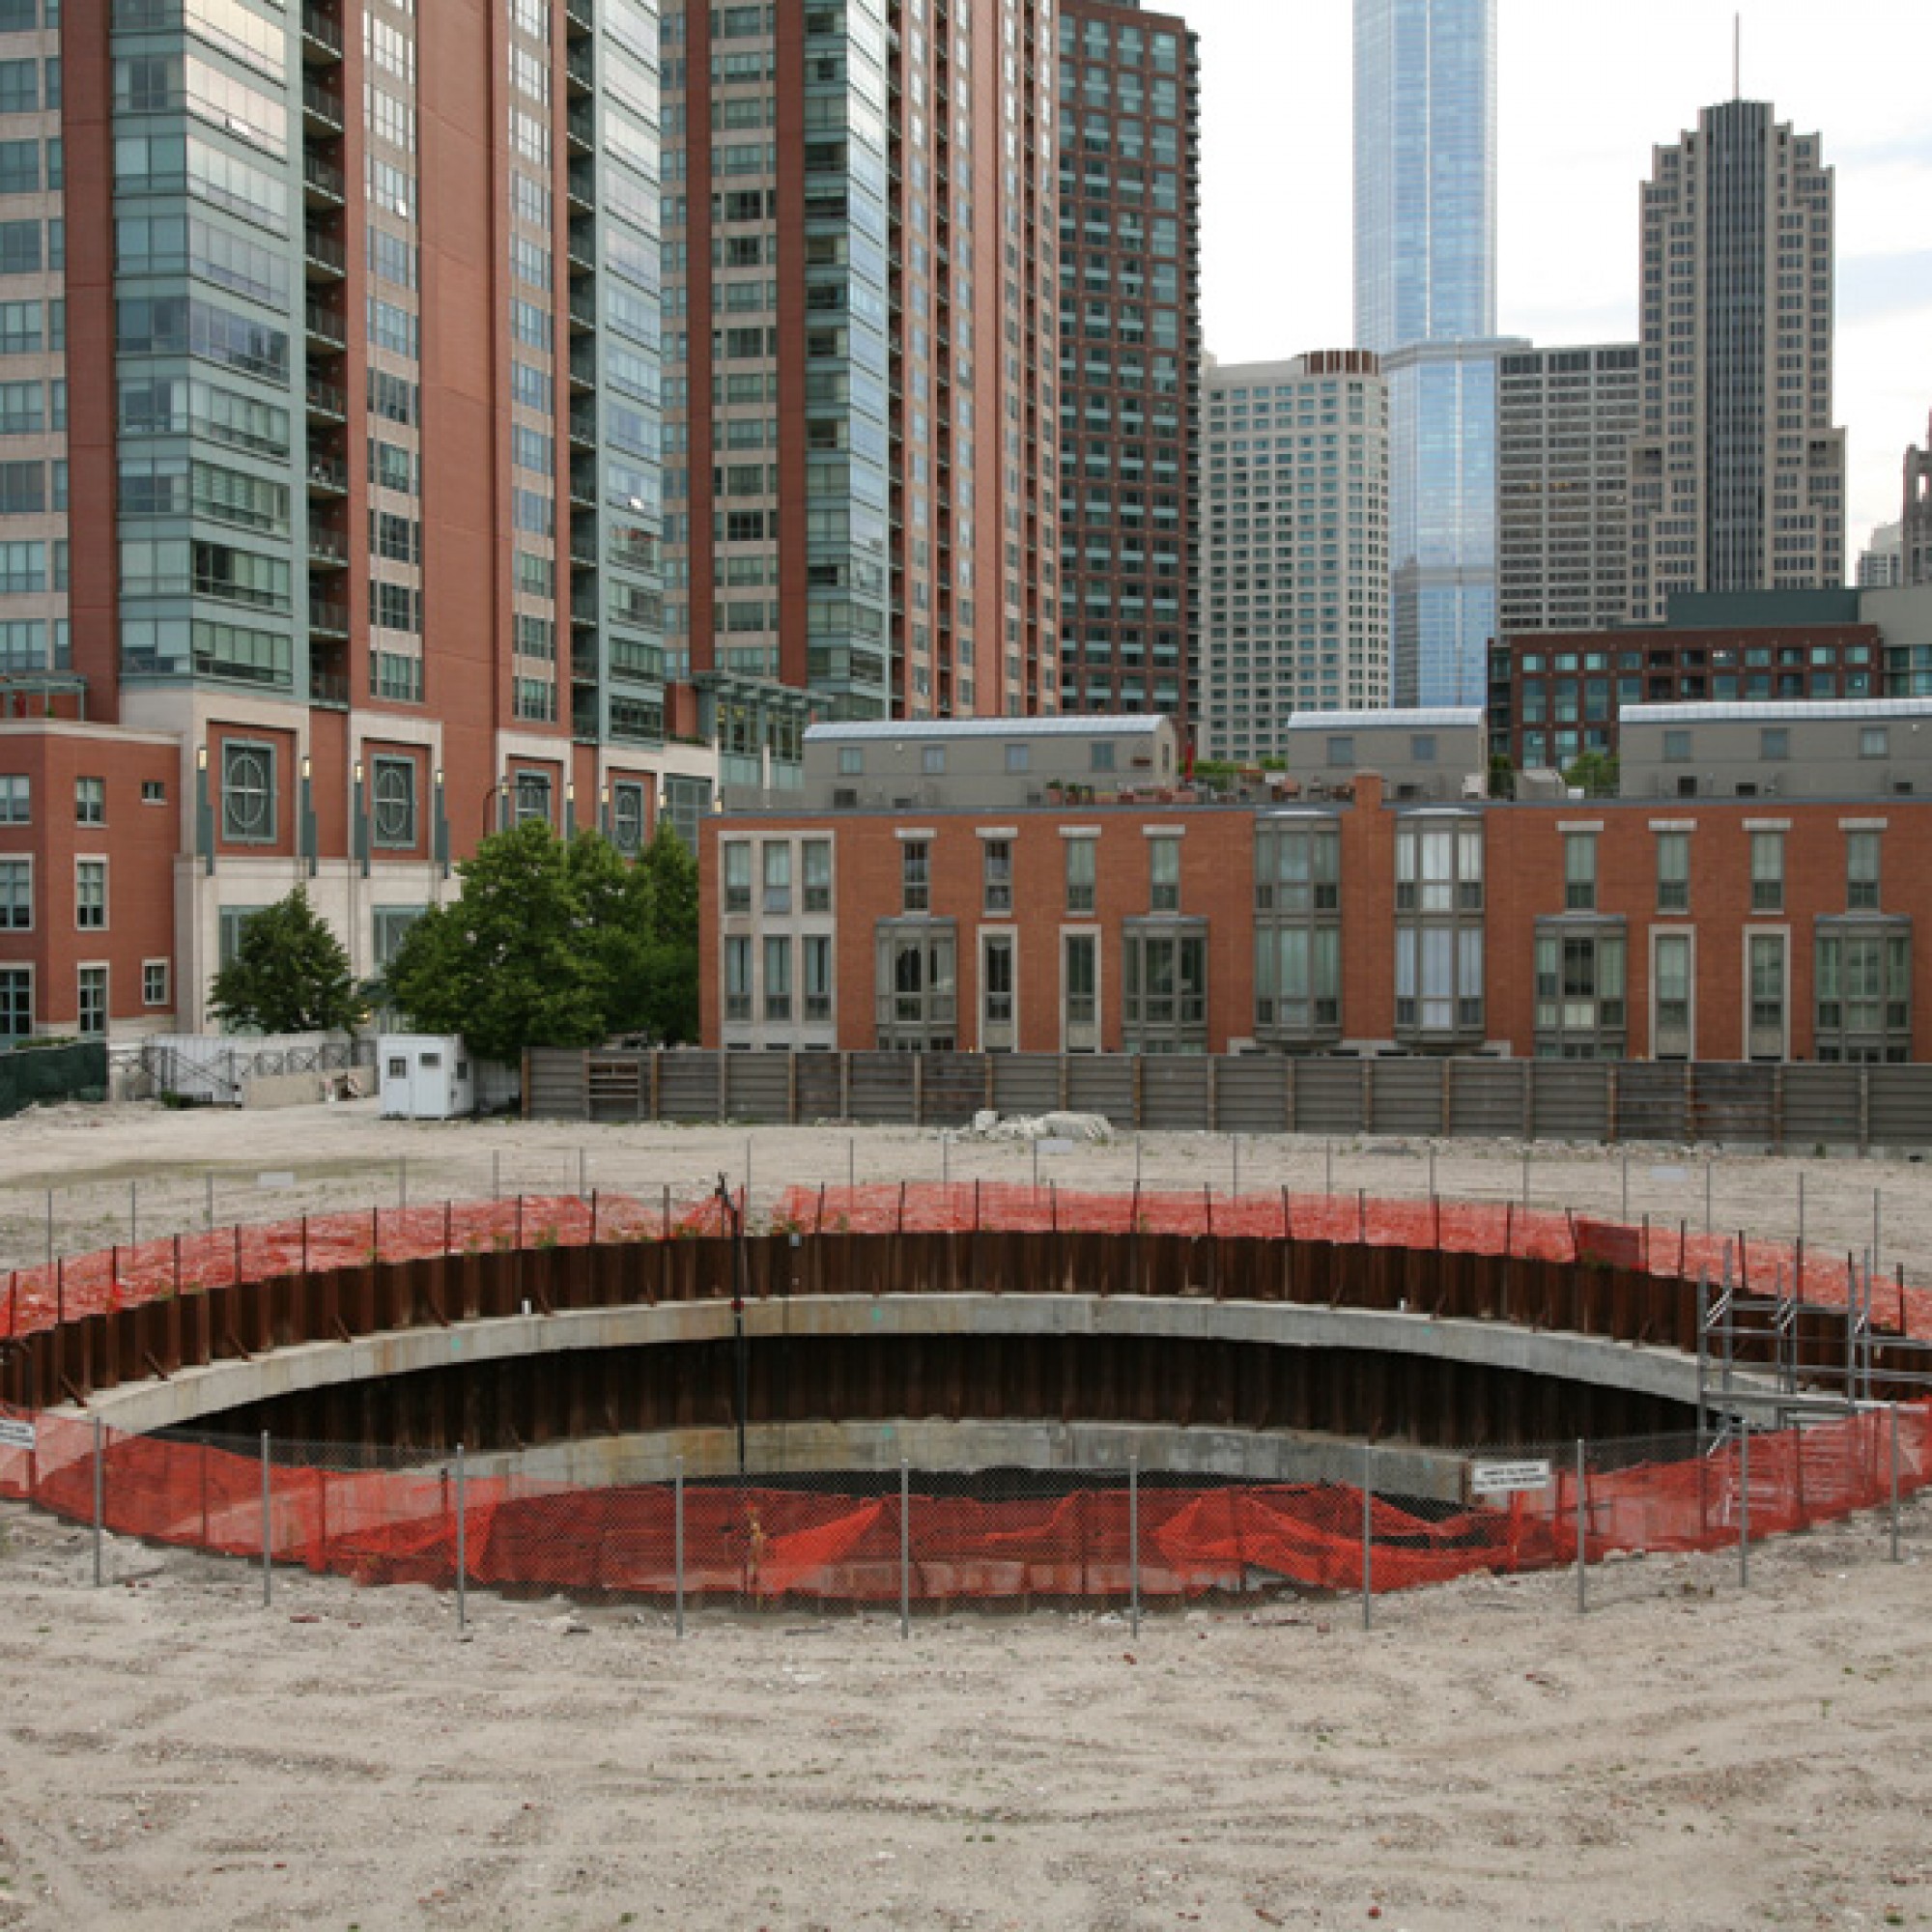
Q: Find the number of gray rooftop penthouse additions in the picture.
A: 3